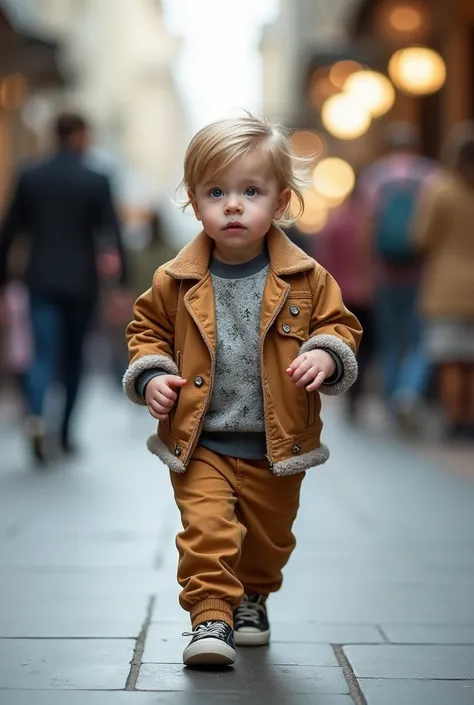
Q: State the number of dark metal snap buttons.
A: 5